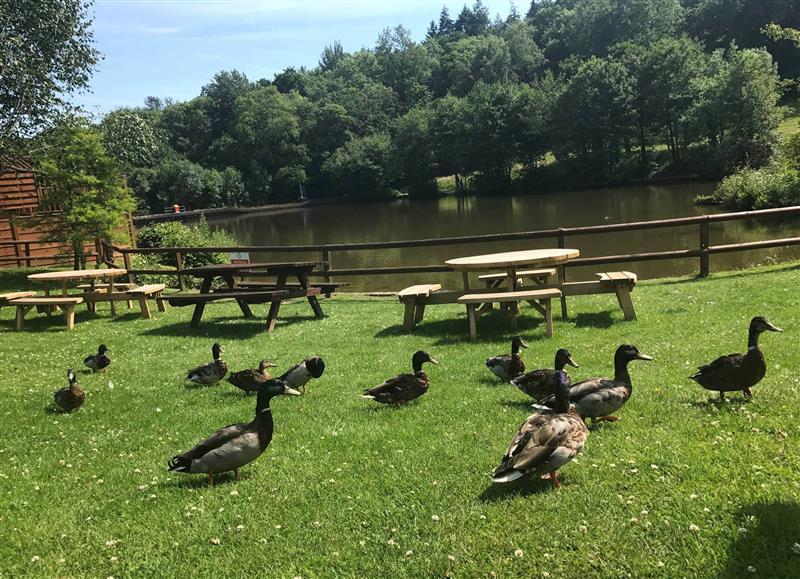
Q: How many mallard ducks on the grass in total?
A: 12